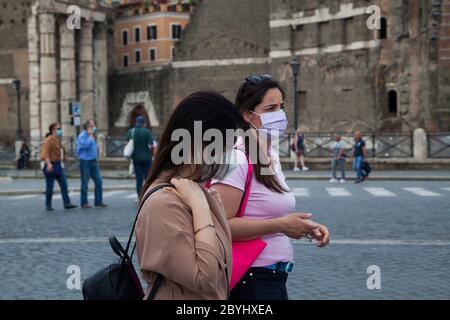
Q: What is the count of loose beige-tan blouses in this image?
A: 1